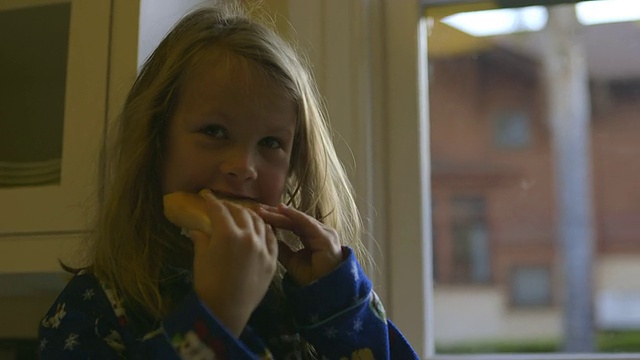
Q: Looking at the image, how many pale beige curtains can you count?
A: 0